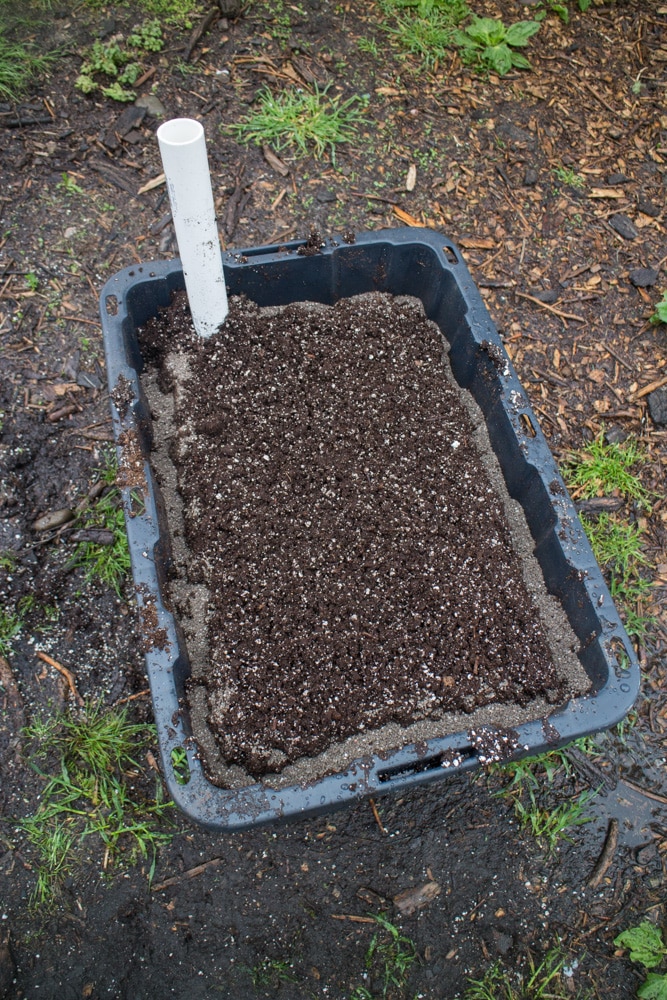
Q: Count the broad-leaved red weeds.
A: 0